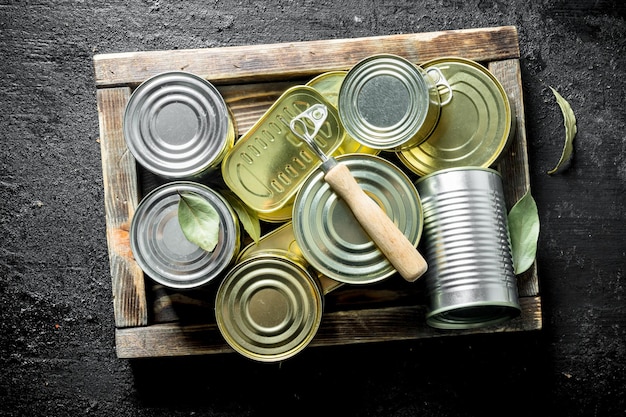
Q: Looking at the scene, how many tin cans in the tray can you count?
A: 10